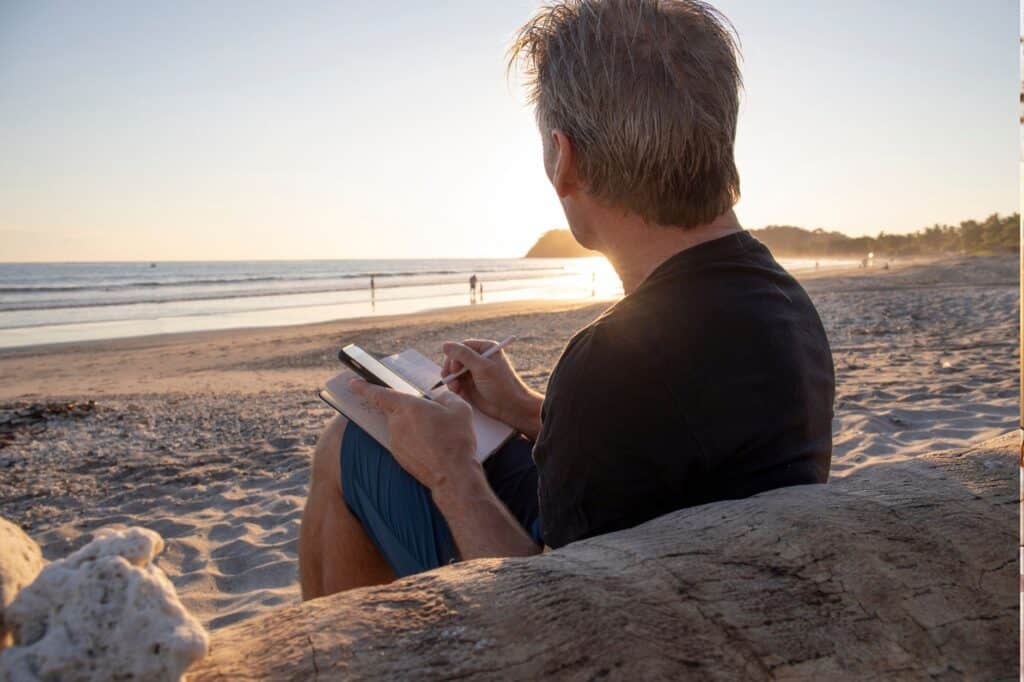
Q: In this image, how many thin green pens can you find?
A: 0